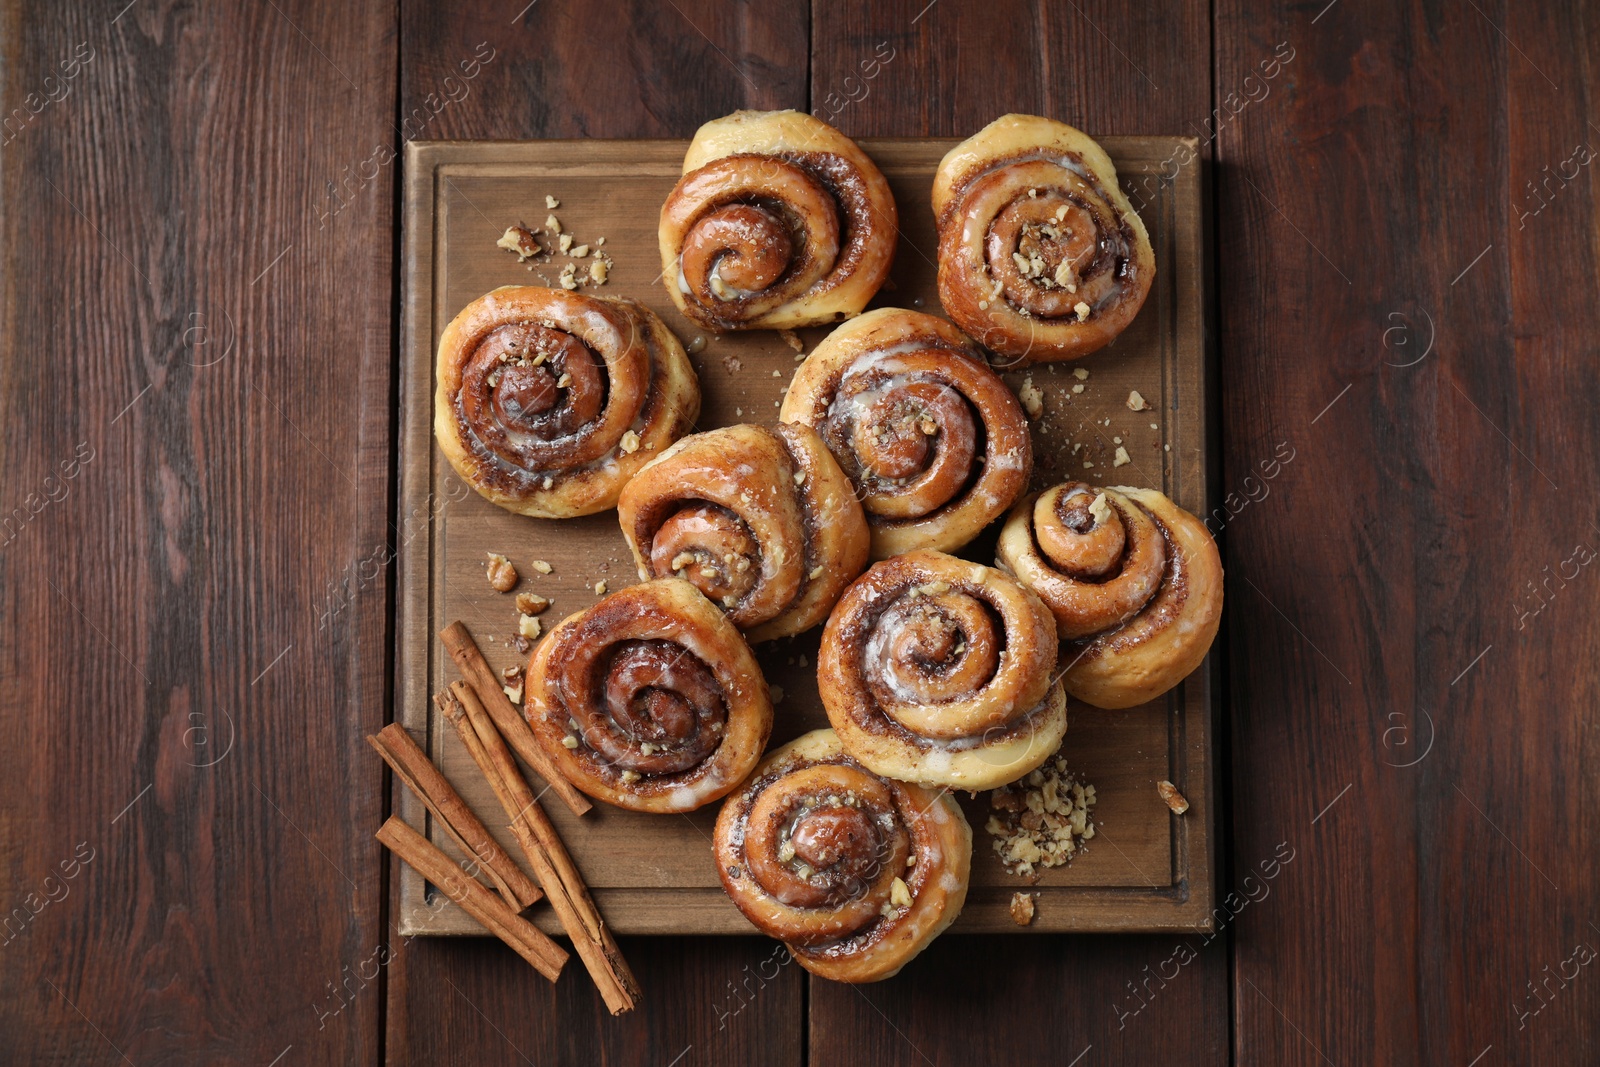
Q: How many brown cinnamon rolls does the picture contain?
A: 9